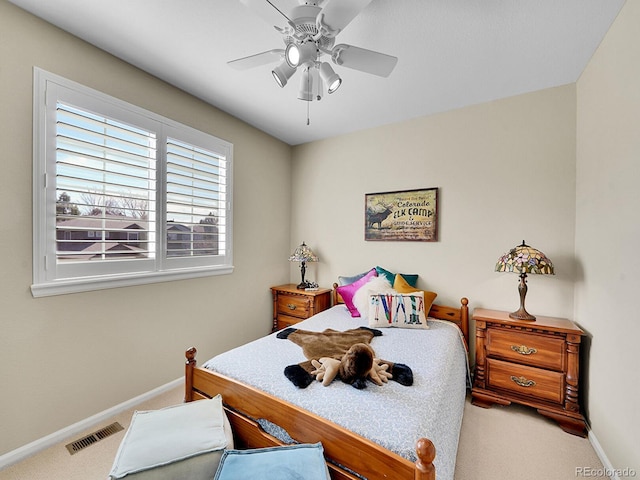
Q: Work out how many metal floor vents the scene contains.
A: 1